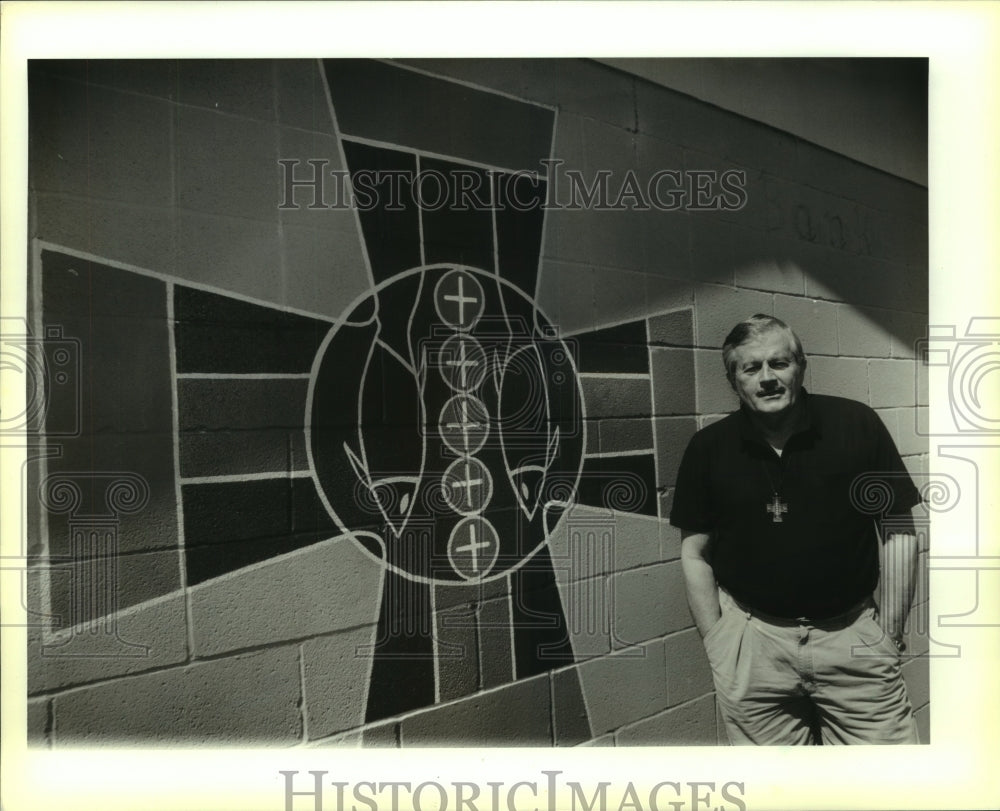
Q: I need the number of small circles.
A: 5